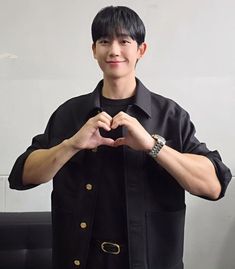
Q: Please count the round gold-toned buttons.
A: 3